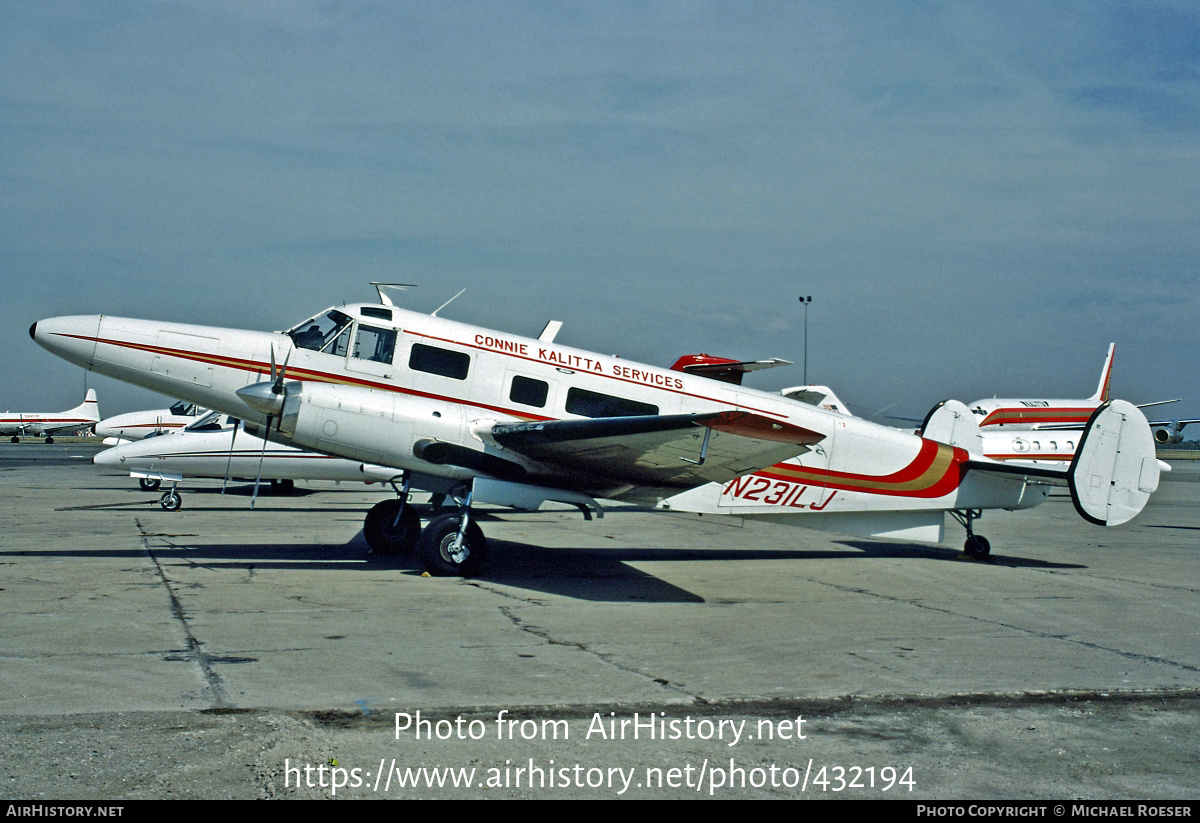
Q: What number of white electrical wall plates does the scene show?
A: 0